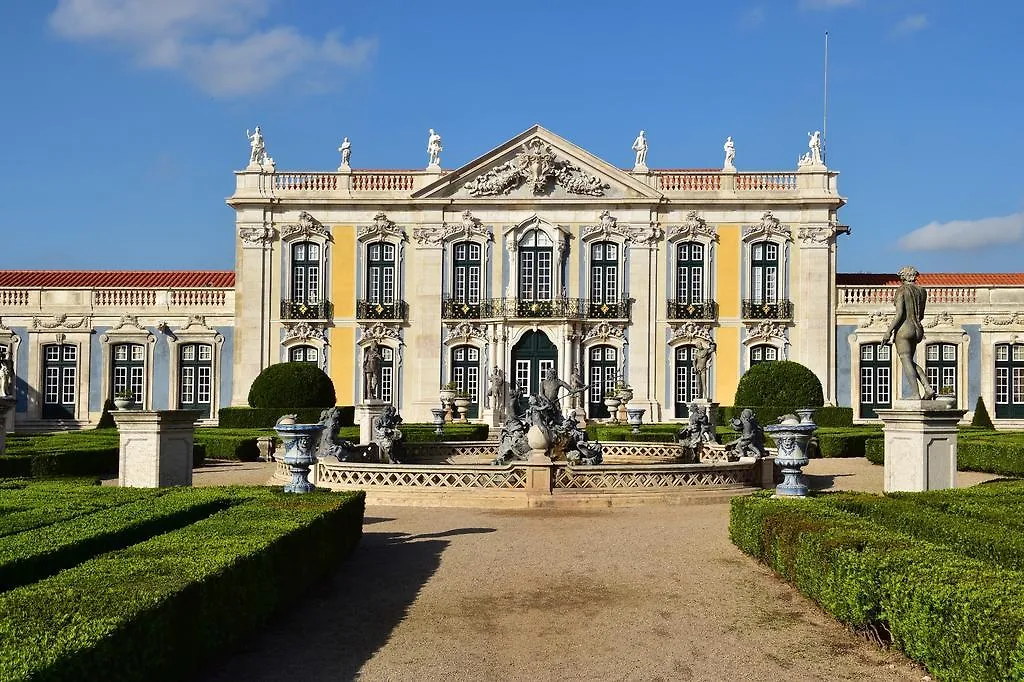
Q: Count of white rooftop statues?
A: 6